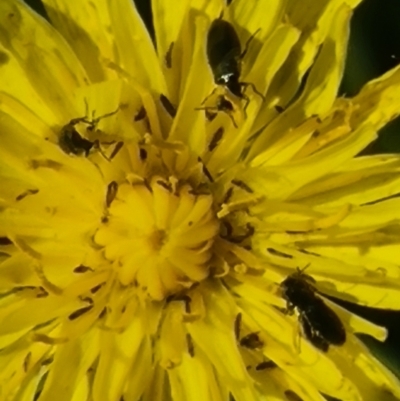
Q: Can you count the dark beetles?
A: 3